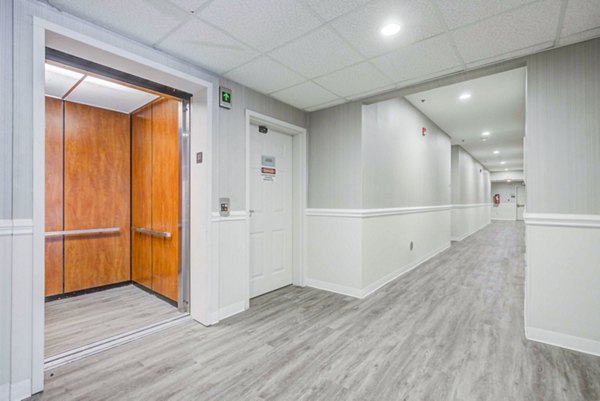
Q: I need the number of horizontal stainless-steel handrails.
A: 2